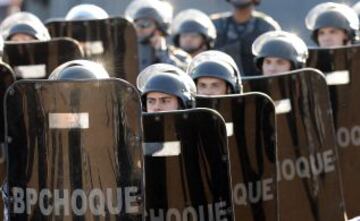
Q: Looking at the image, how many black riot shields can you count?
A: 8